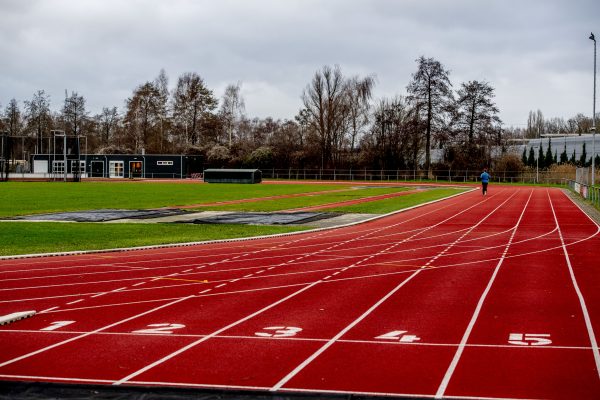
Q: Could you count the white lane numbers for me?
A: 5